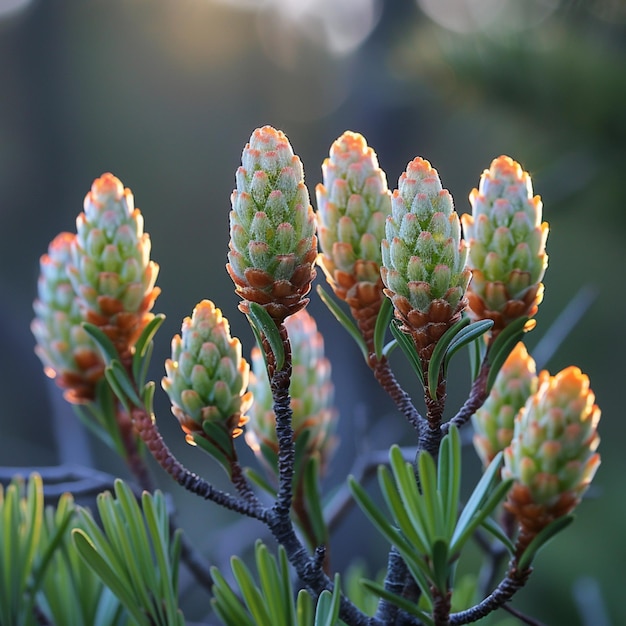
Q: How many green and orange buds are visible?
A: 10